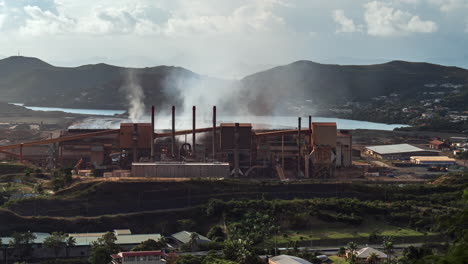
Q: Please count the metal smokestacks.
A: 6